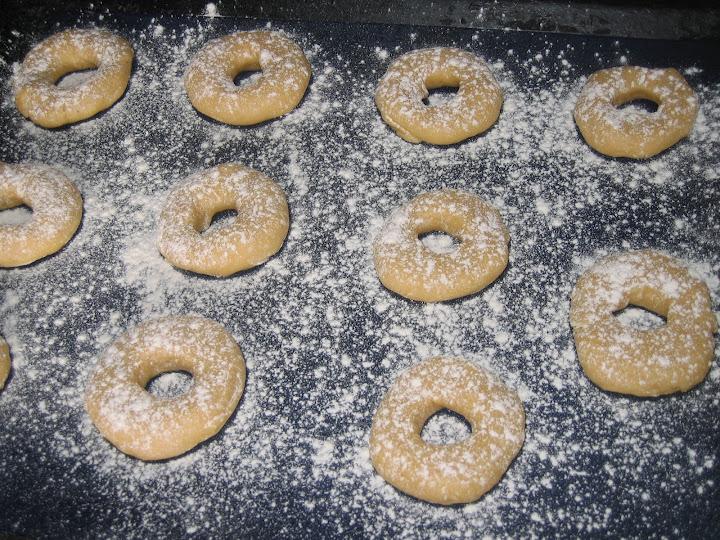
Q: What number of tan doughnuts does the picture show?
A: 11